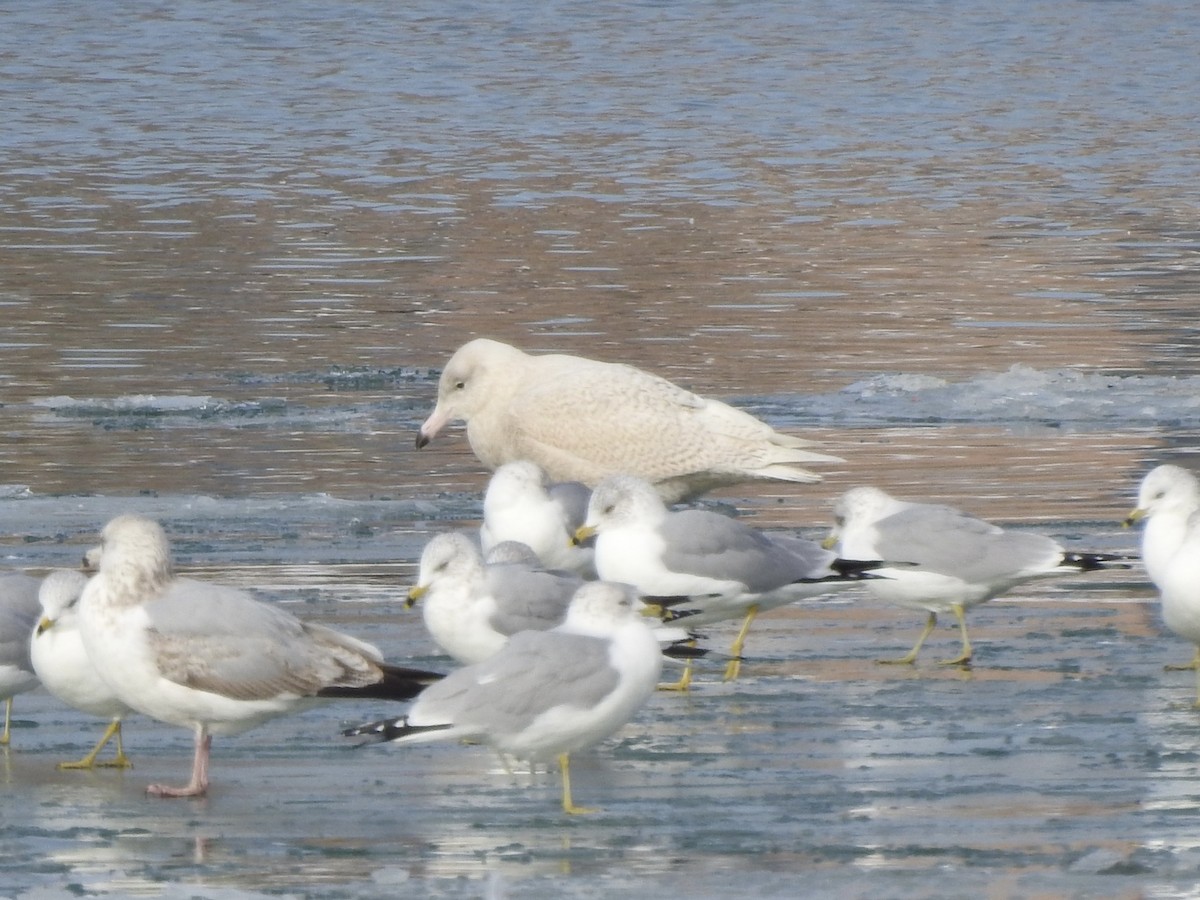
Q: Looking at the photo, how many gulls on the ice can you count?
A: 11